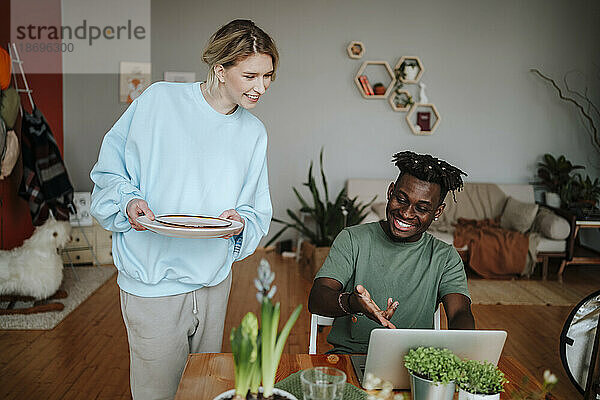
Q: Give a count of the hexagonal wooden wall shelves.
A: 5